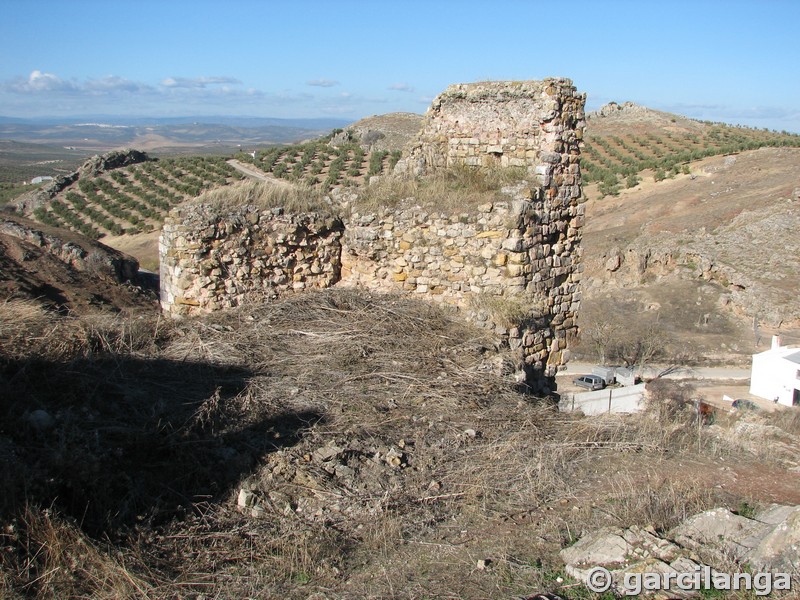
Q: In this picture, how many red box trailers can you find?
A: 0